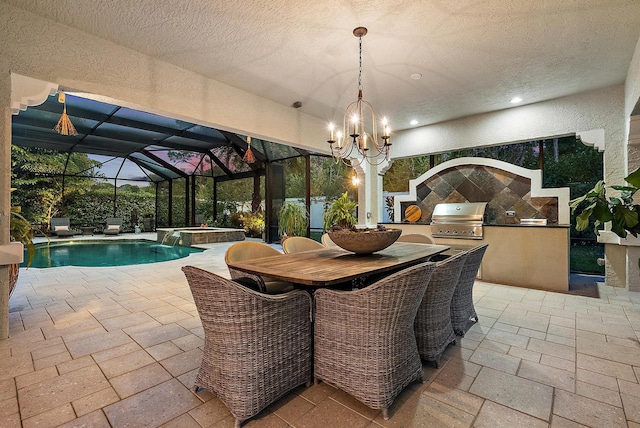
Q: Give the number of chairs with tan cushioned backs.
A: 4